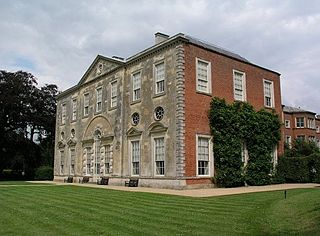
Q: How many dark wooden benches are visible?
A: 4